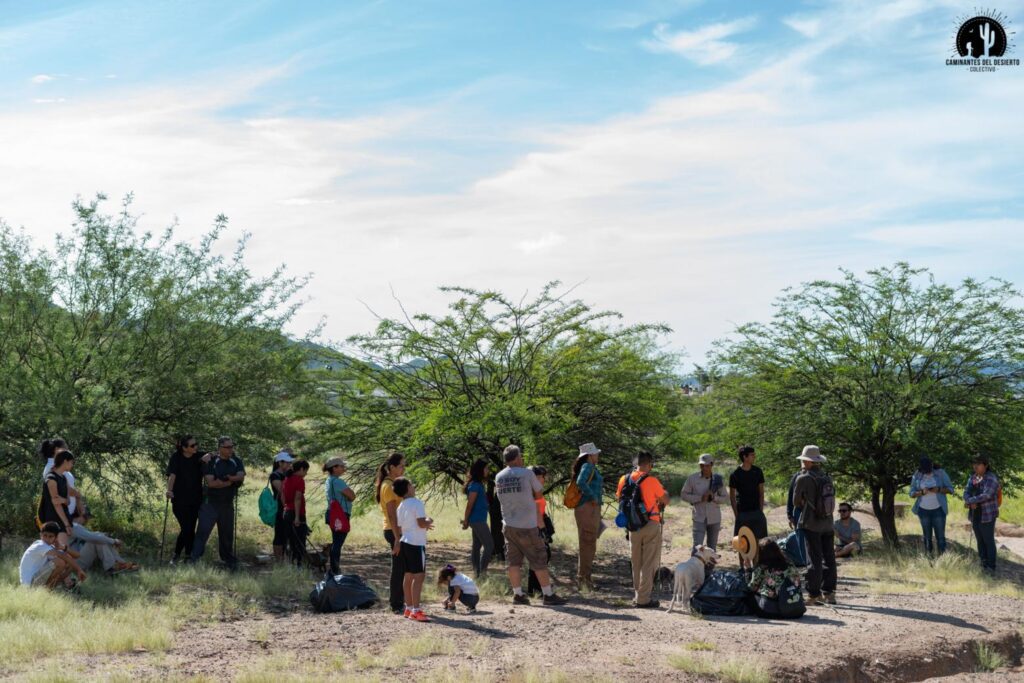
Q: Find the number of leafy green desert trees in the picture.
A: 3